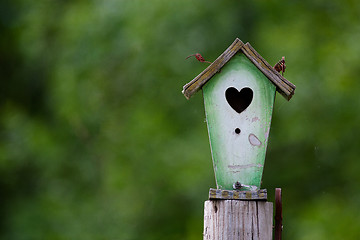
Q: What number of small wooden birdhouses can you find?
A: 1